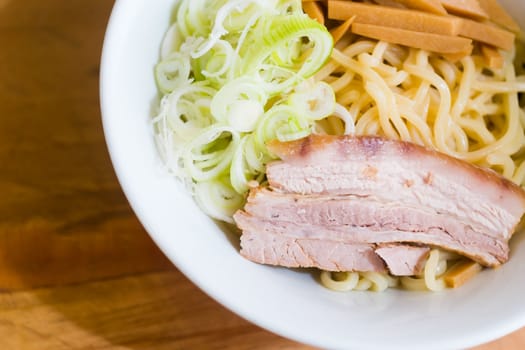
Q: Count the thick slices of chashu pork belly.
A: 1